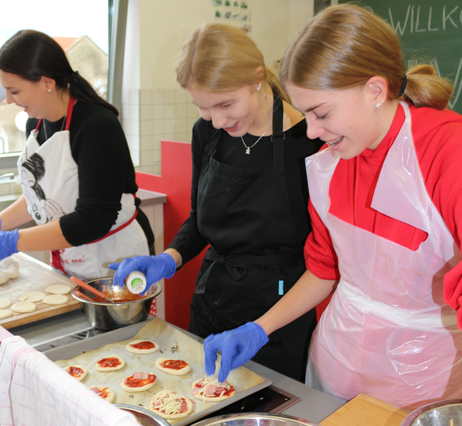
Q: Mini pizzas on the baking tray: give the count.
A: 8